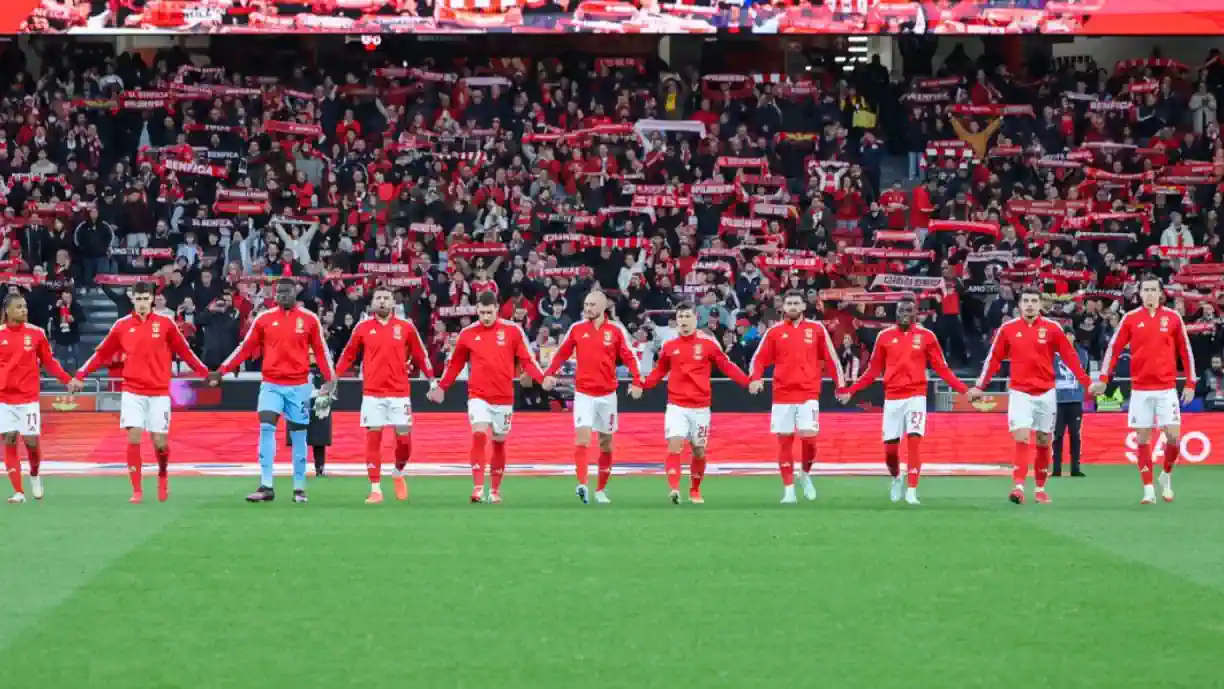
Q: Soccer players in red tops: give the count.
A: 11